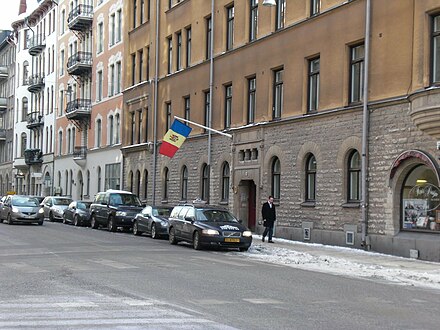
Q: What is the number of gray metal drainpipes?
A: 3